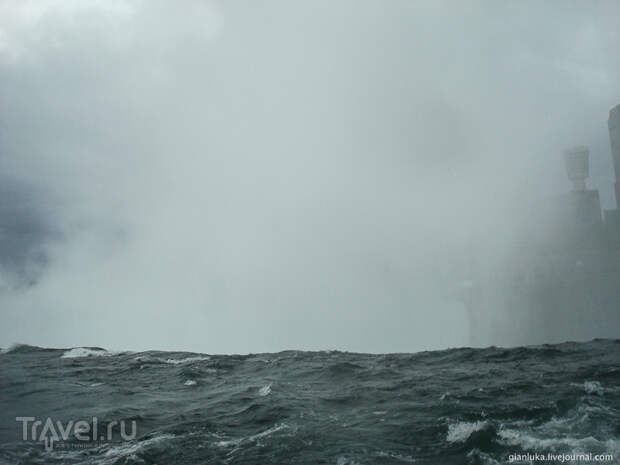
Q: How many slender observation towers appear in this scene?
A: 1